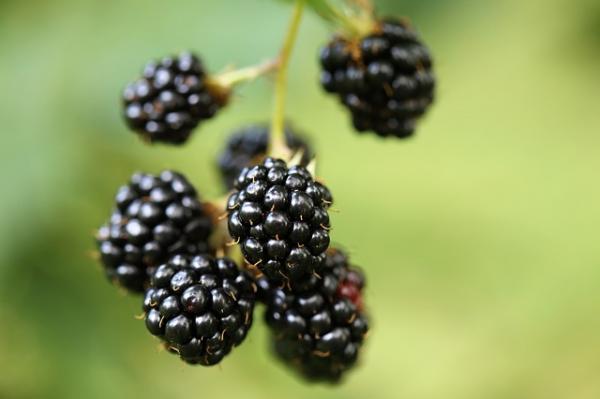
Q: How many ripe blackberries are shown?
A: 7